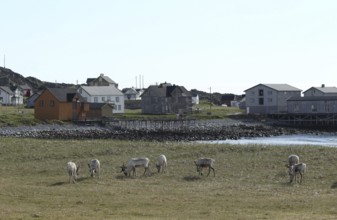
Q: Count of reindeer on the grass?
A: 7